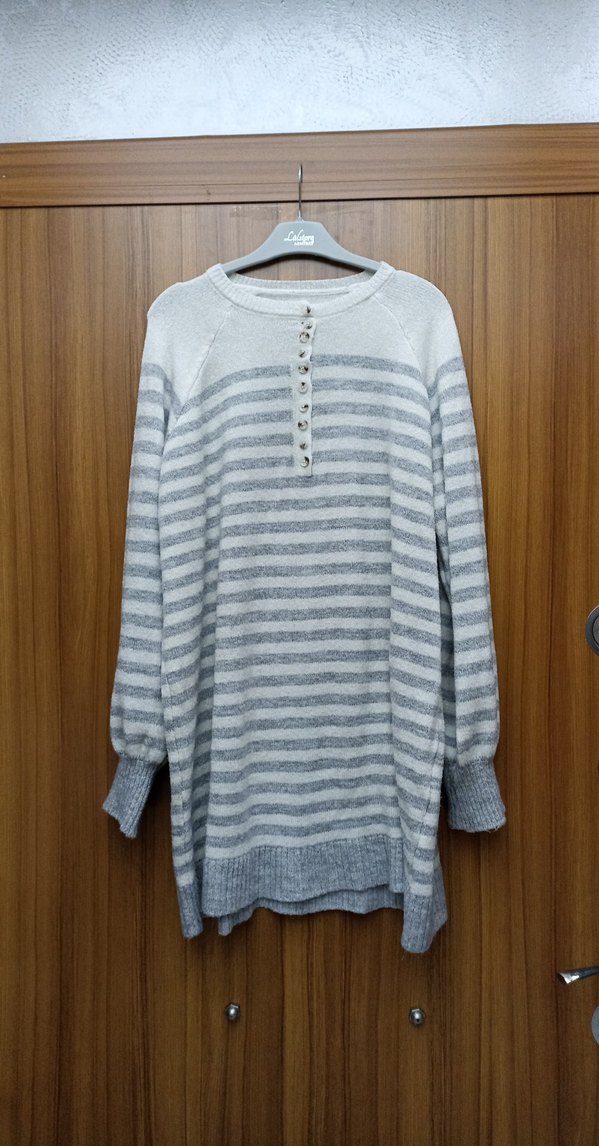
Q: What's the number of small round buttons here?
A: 10